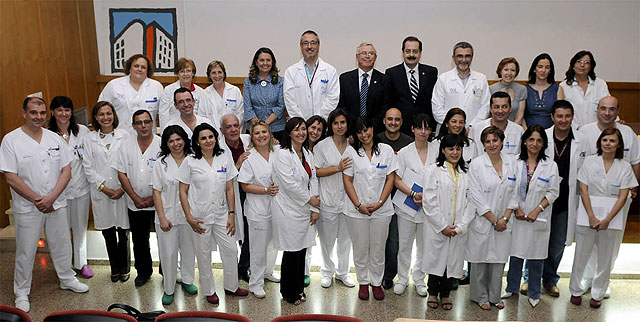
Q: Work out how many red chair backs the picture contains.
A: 4